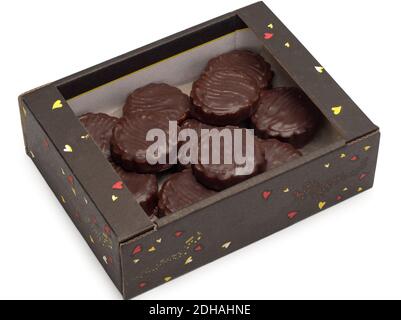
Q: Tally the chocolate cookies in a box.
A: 11